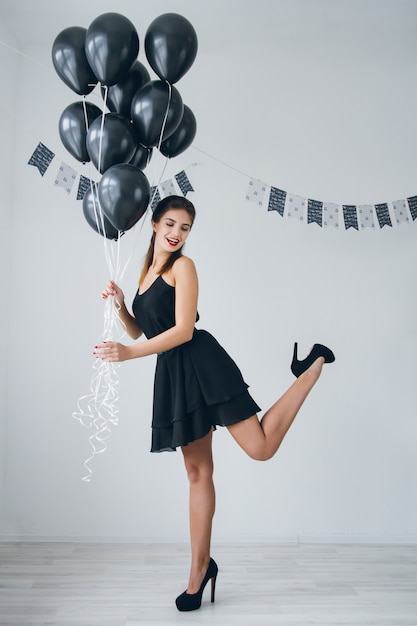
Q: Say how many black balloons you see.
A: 11